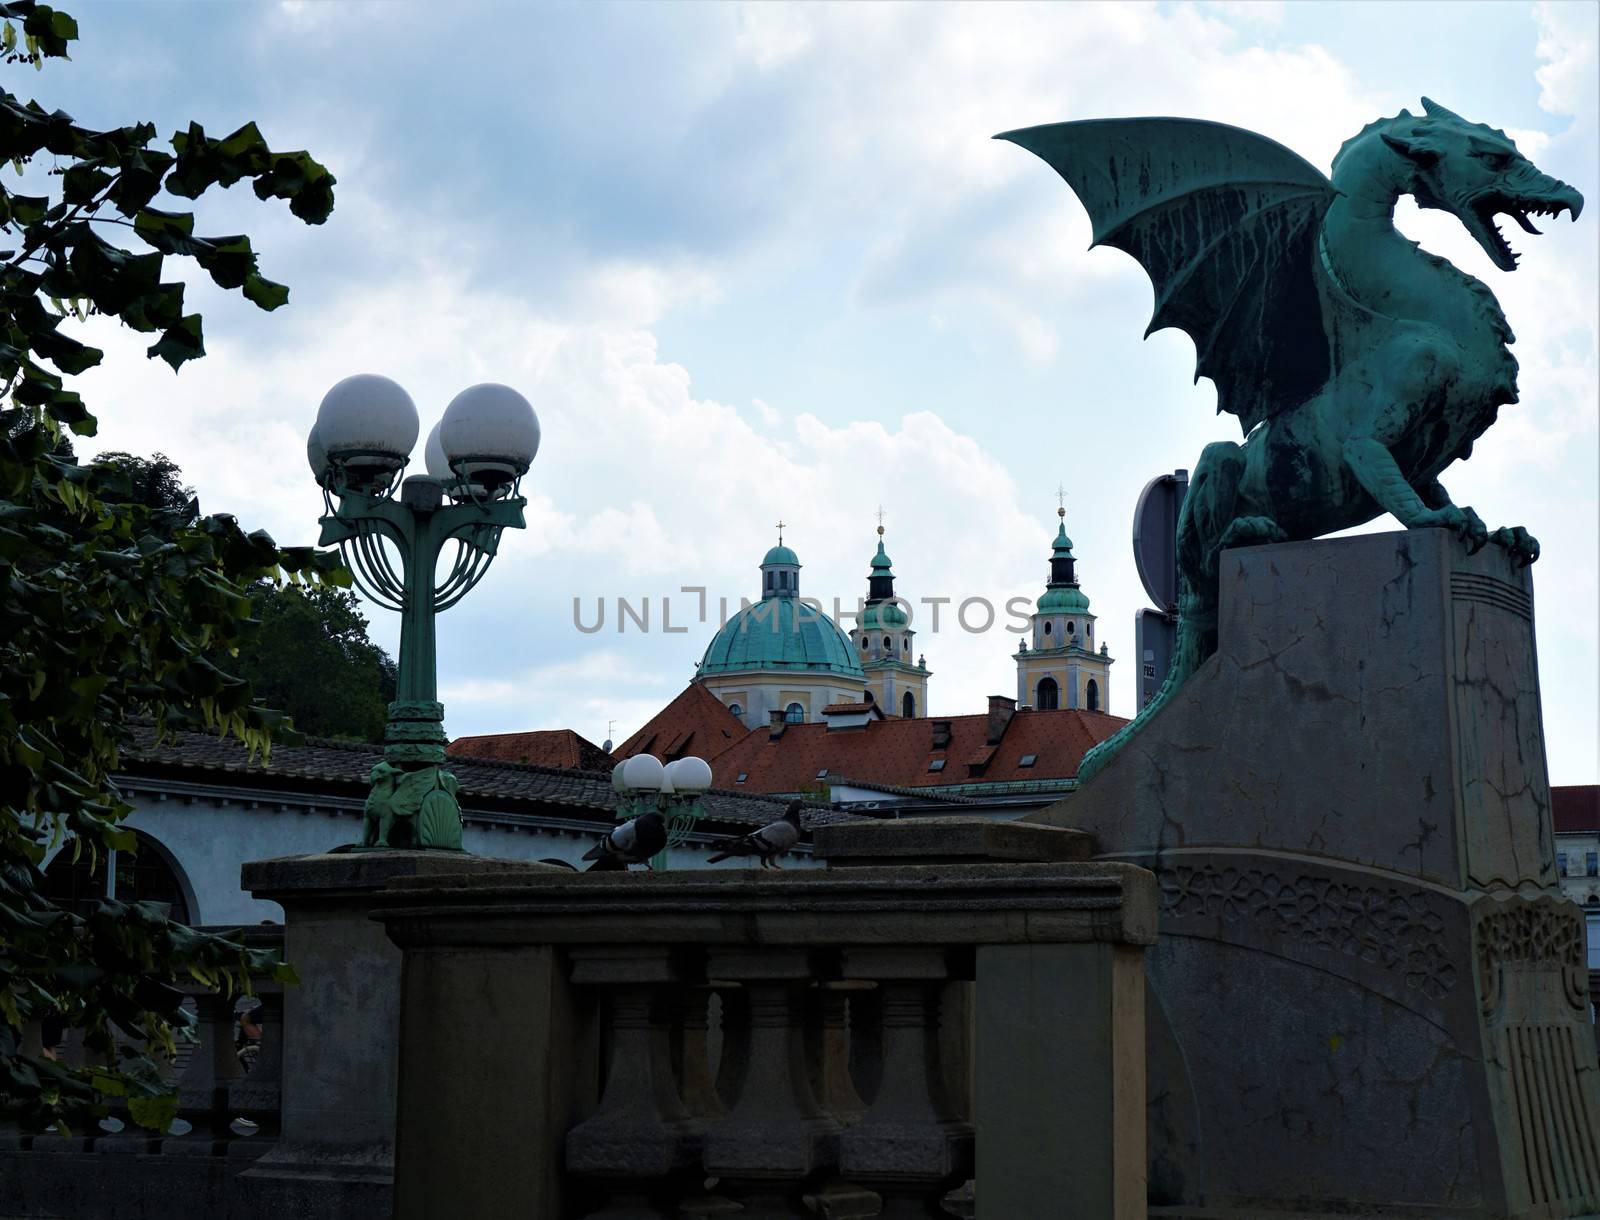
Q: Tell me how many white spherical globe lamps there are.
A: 8